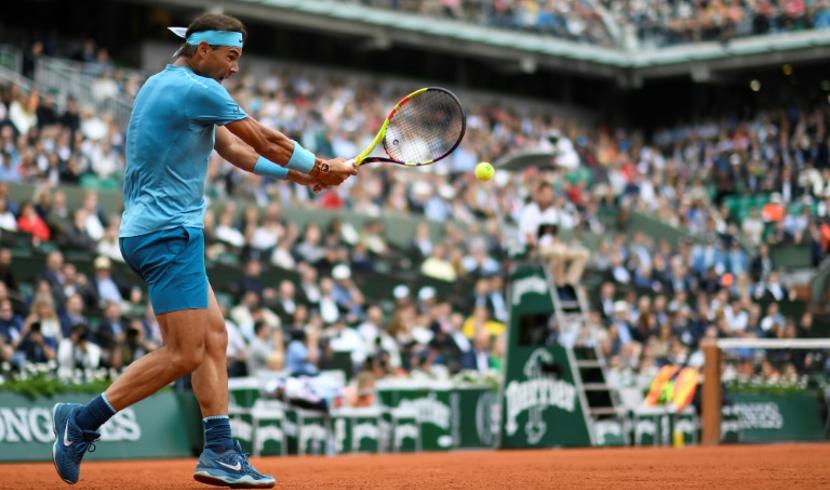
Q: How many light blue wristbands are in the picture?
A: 2